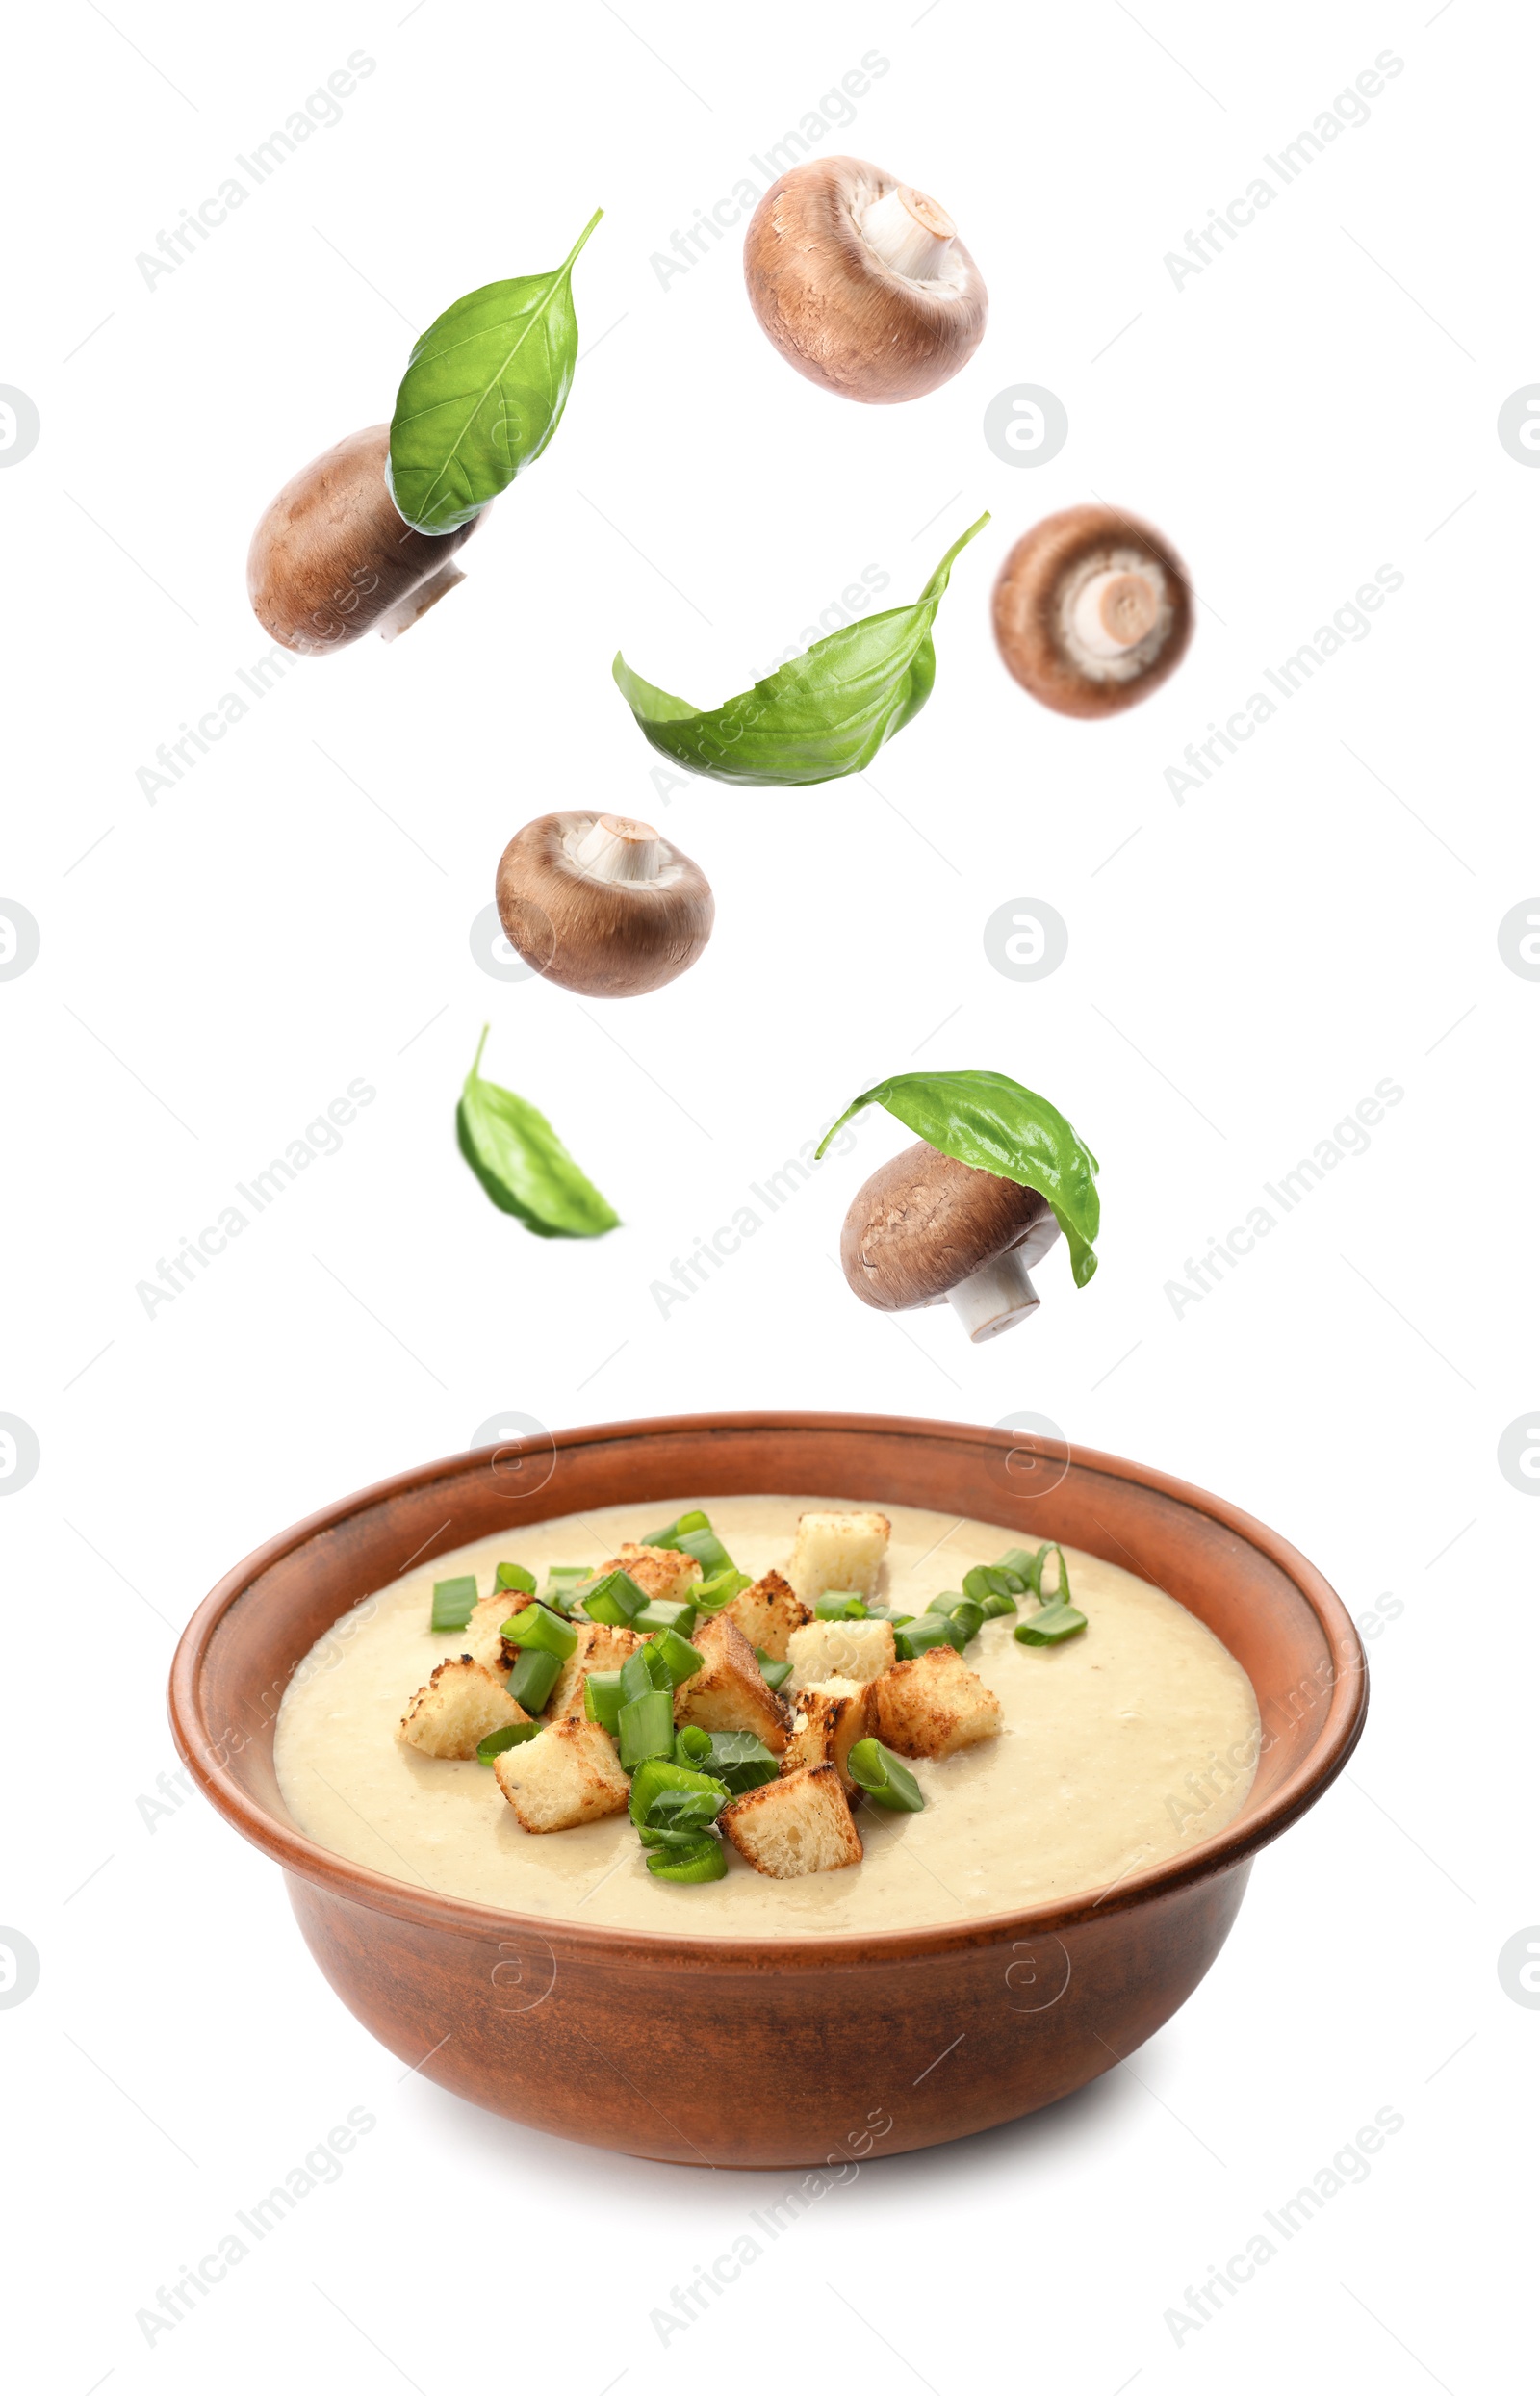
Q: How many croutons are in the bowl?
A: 12